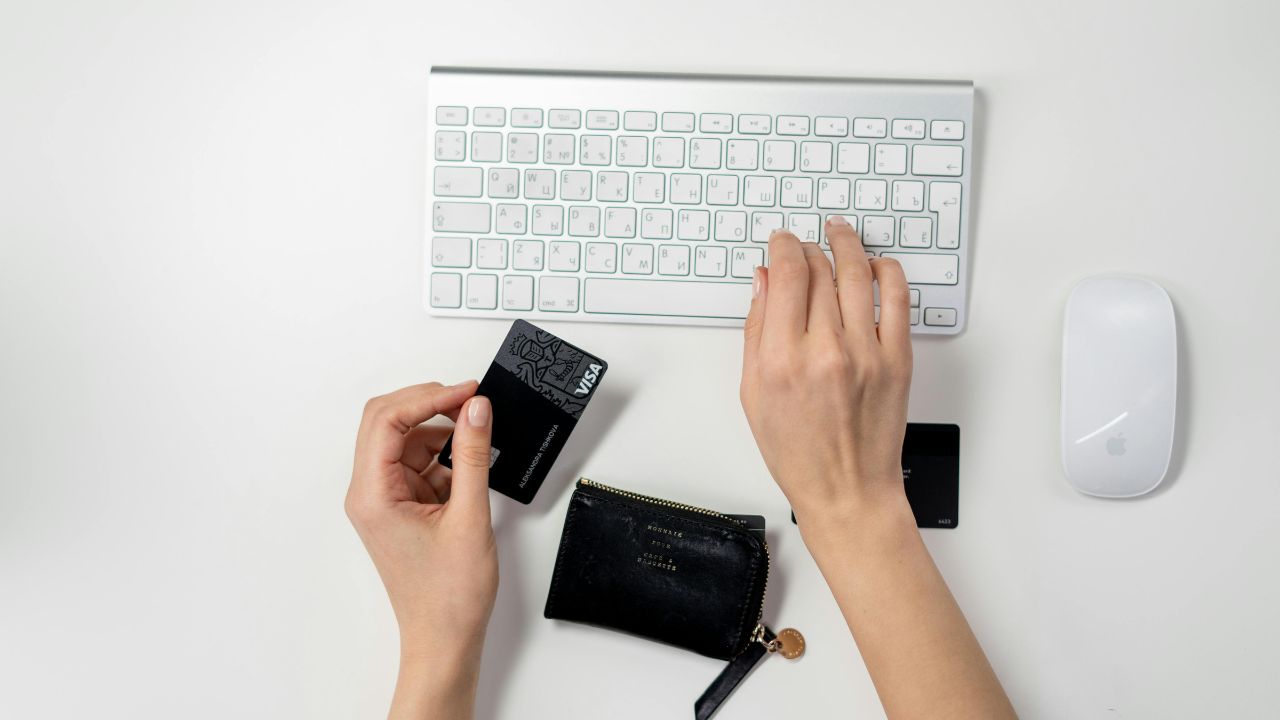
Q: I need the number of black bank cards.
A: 3